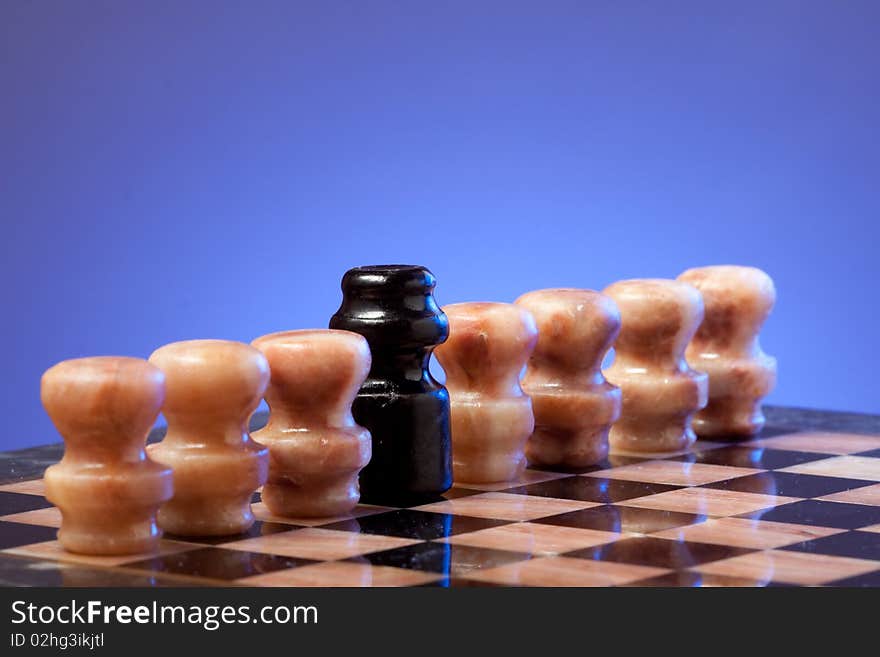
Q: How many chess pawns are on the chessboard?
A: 7